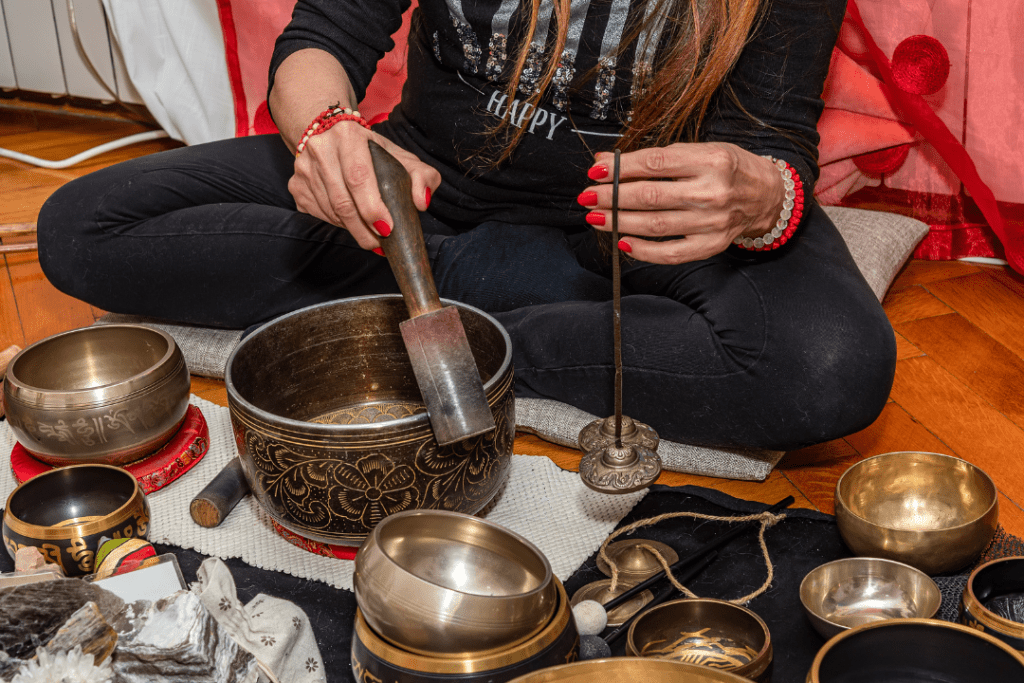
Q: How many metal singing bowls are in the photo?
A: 11